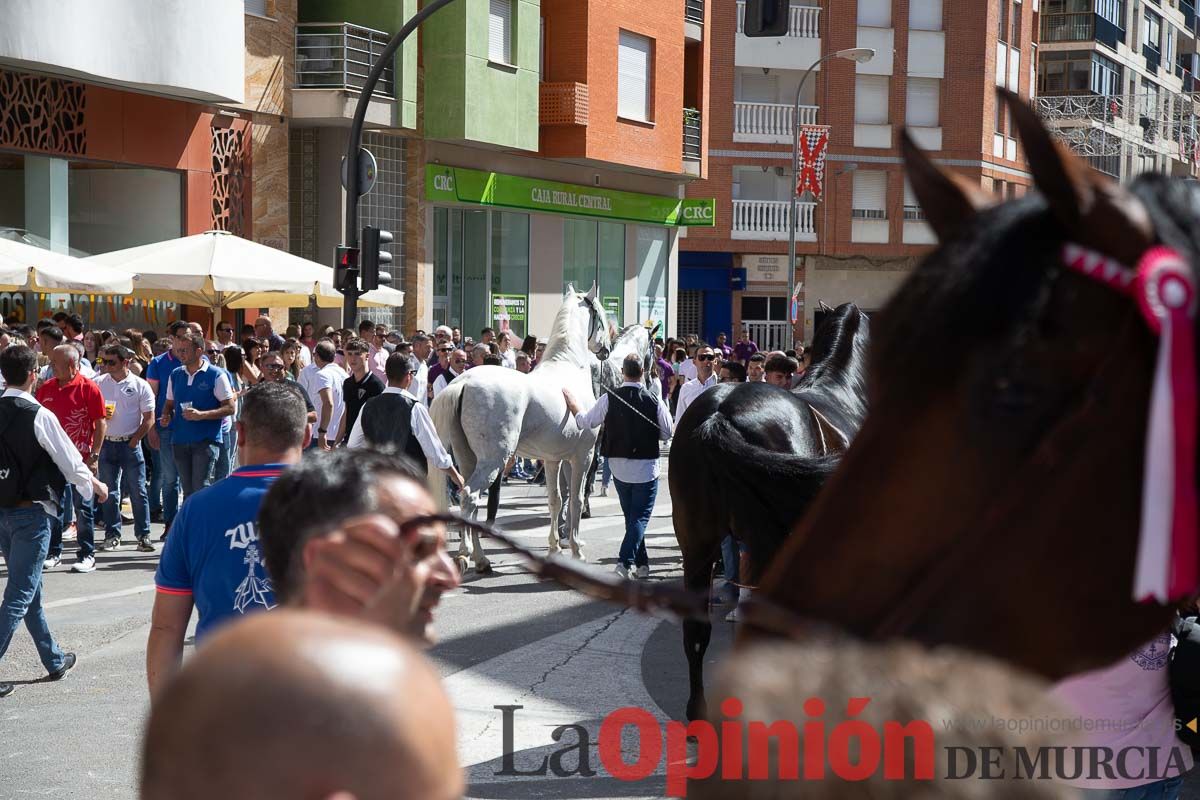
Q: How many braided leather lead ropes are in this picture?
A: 1